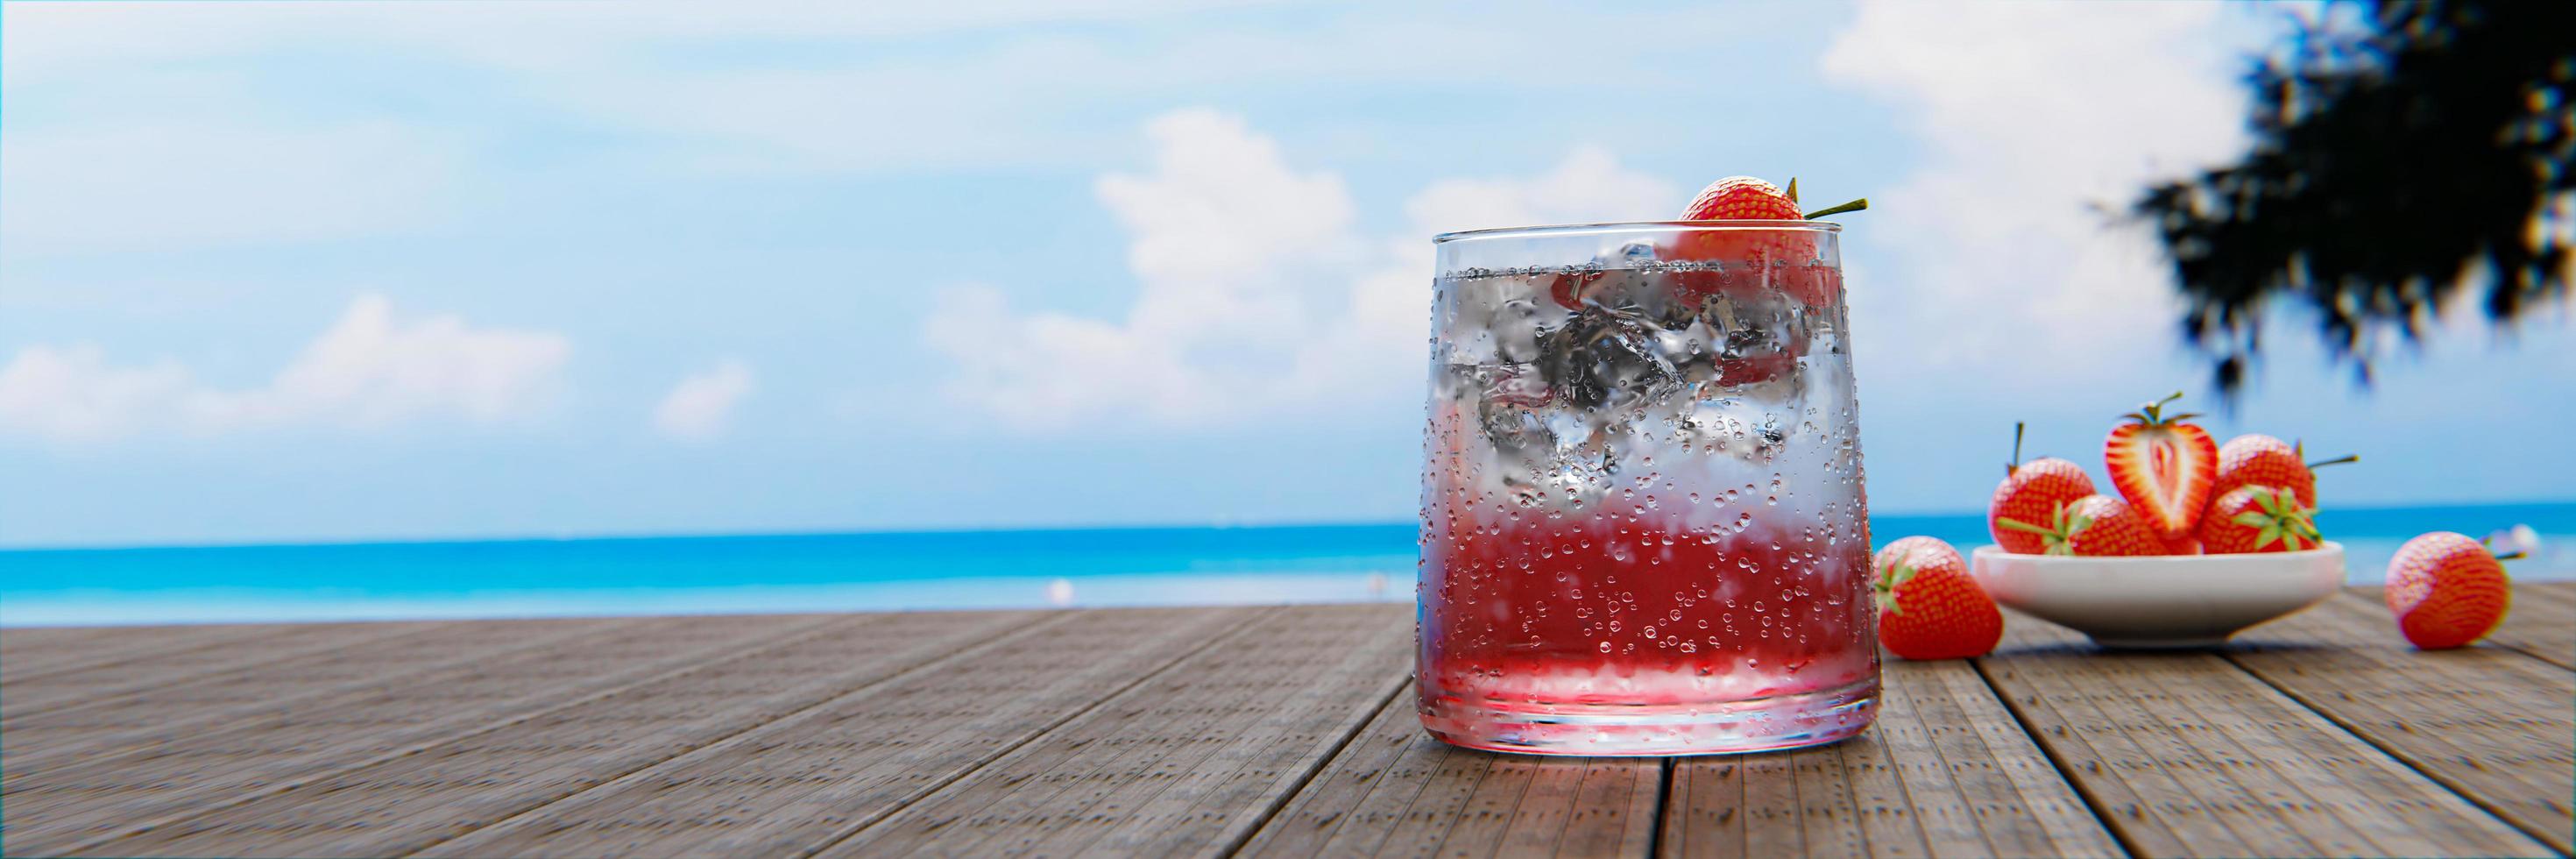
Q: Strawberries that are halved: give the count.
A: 1